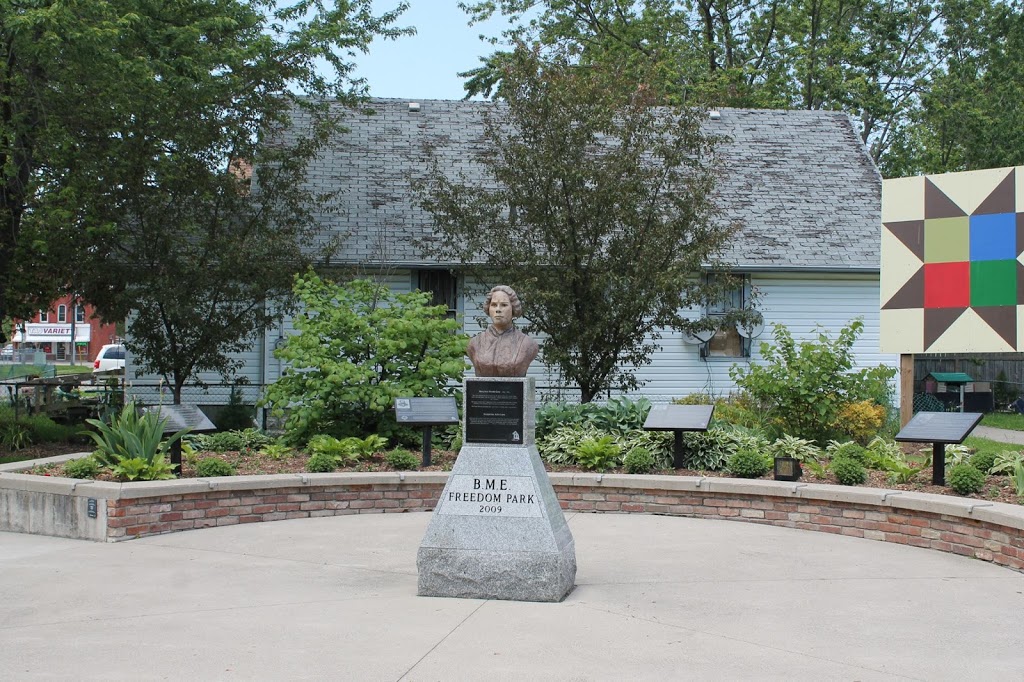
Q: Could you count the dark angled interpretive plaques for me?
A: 4